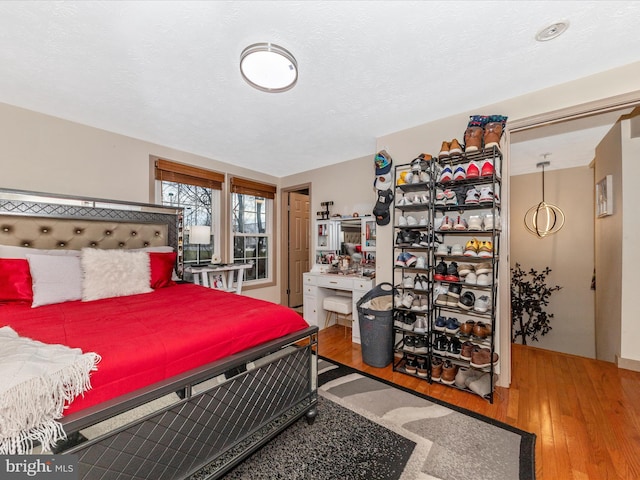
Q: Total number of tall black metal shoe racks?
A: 2